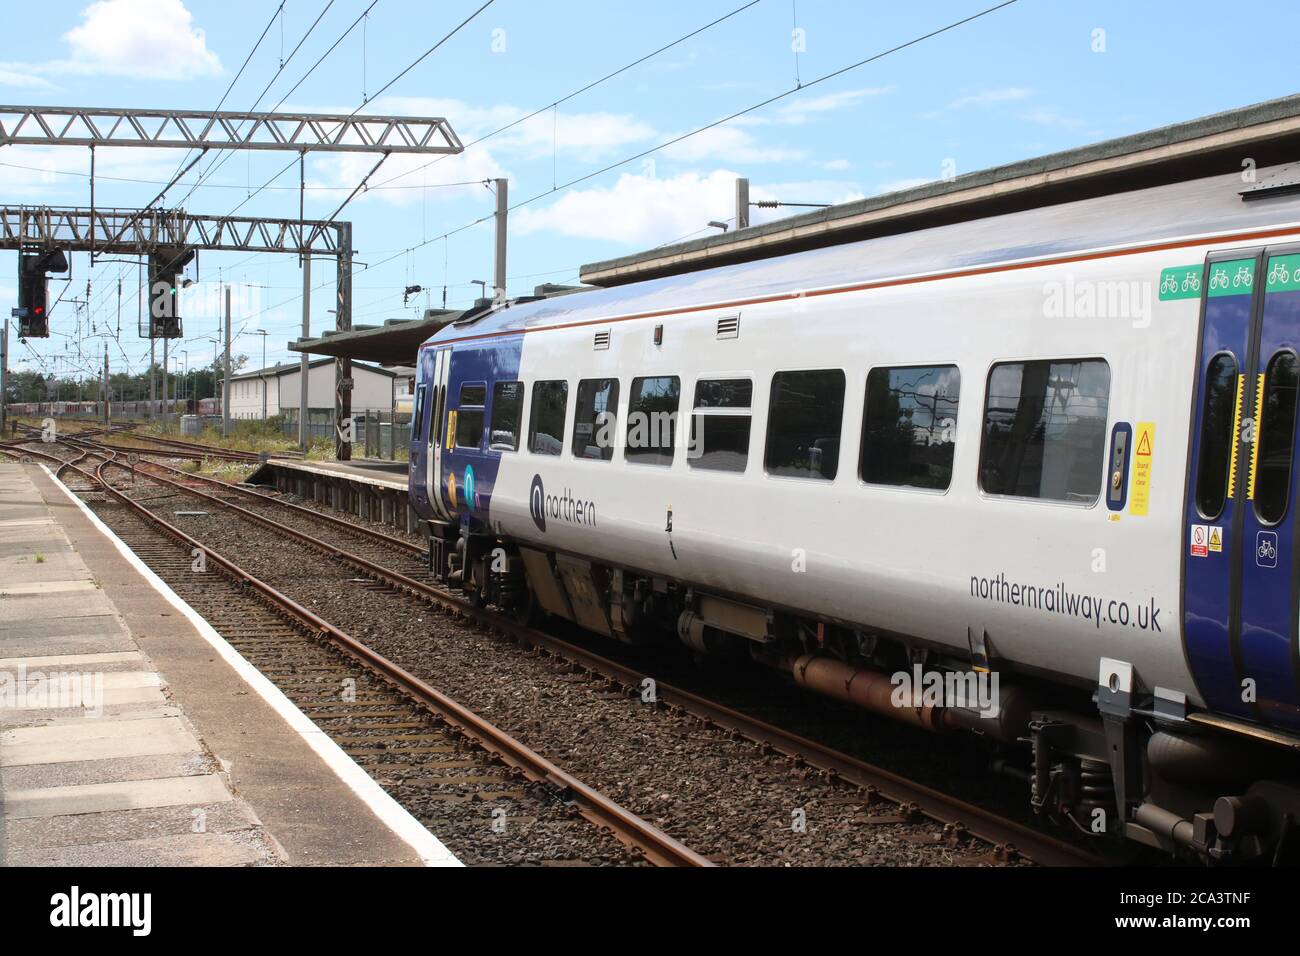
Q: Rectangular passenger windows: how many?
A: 9